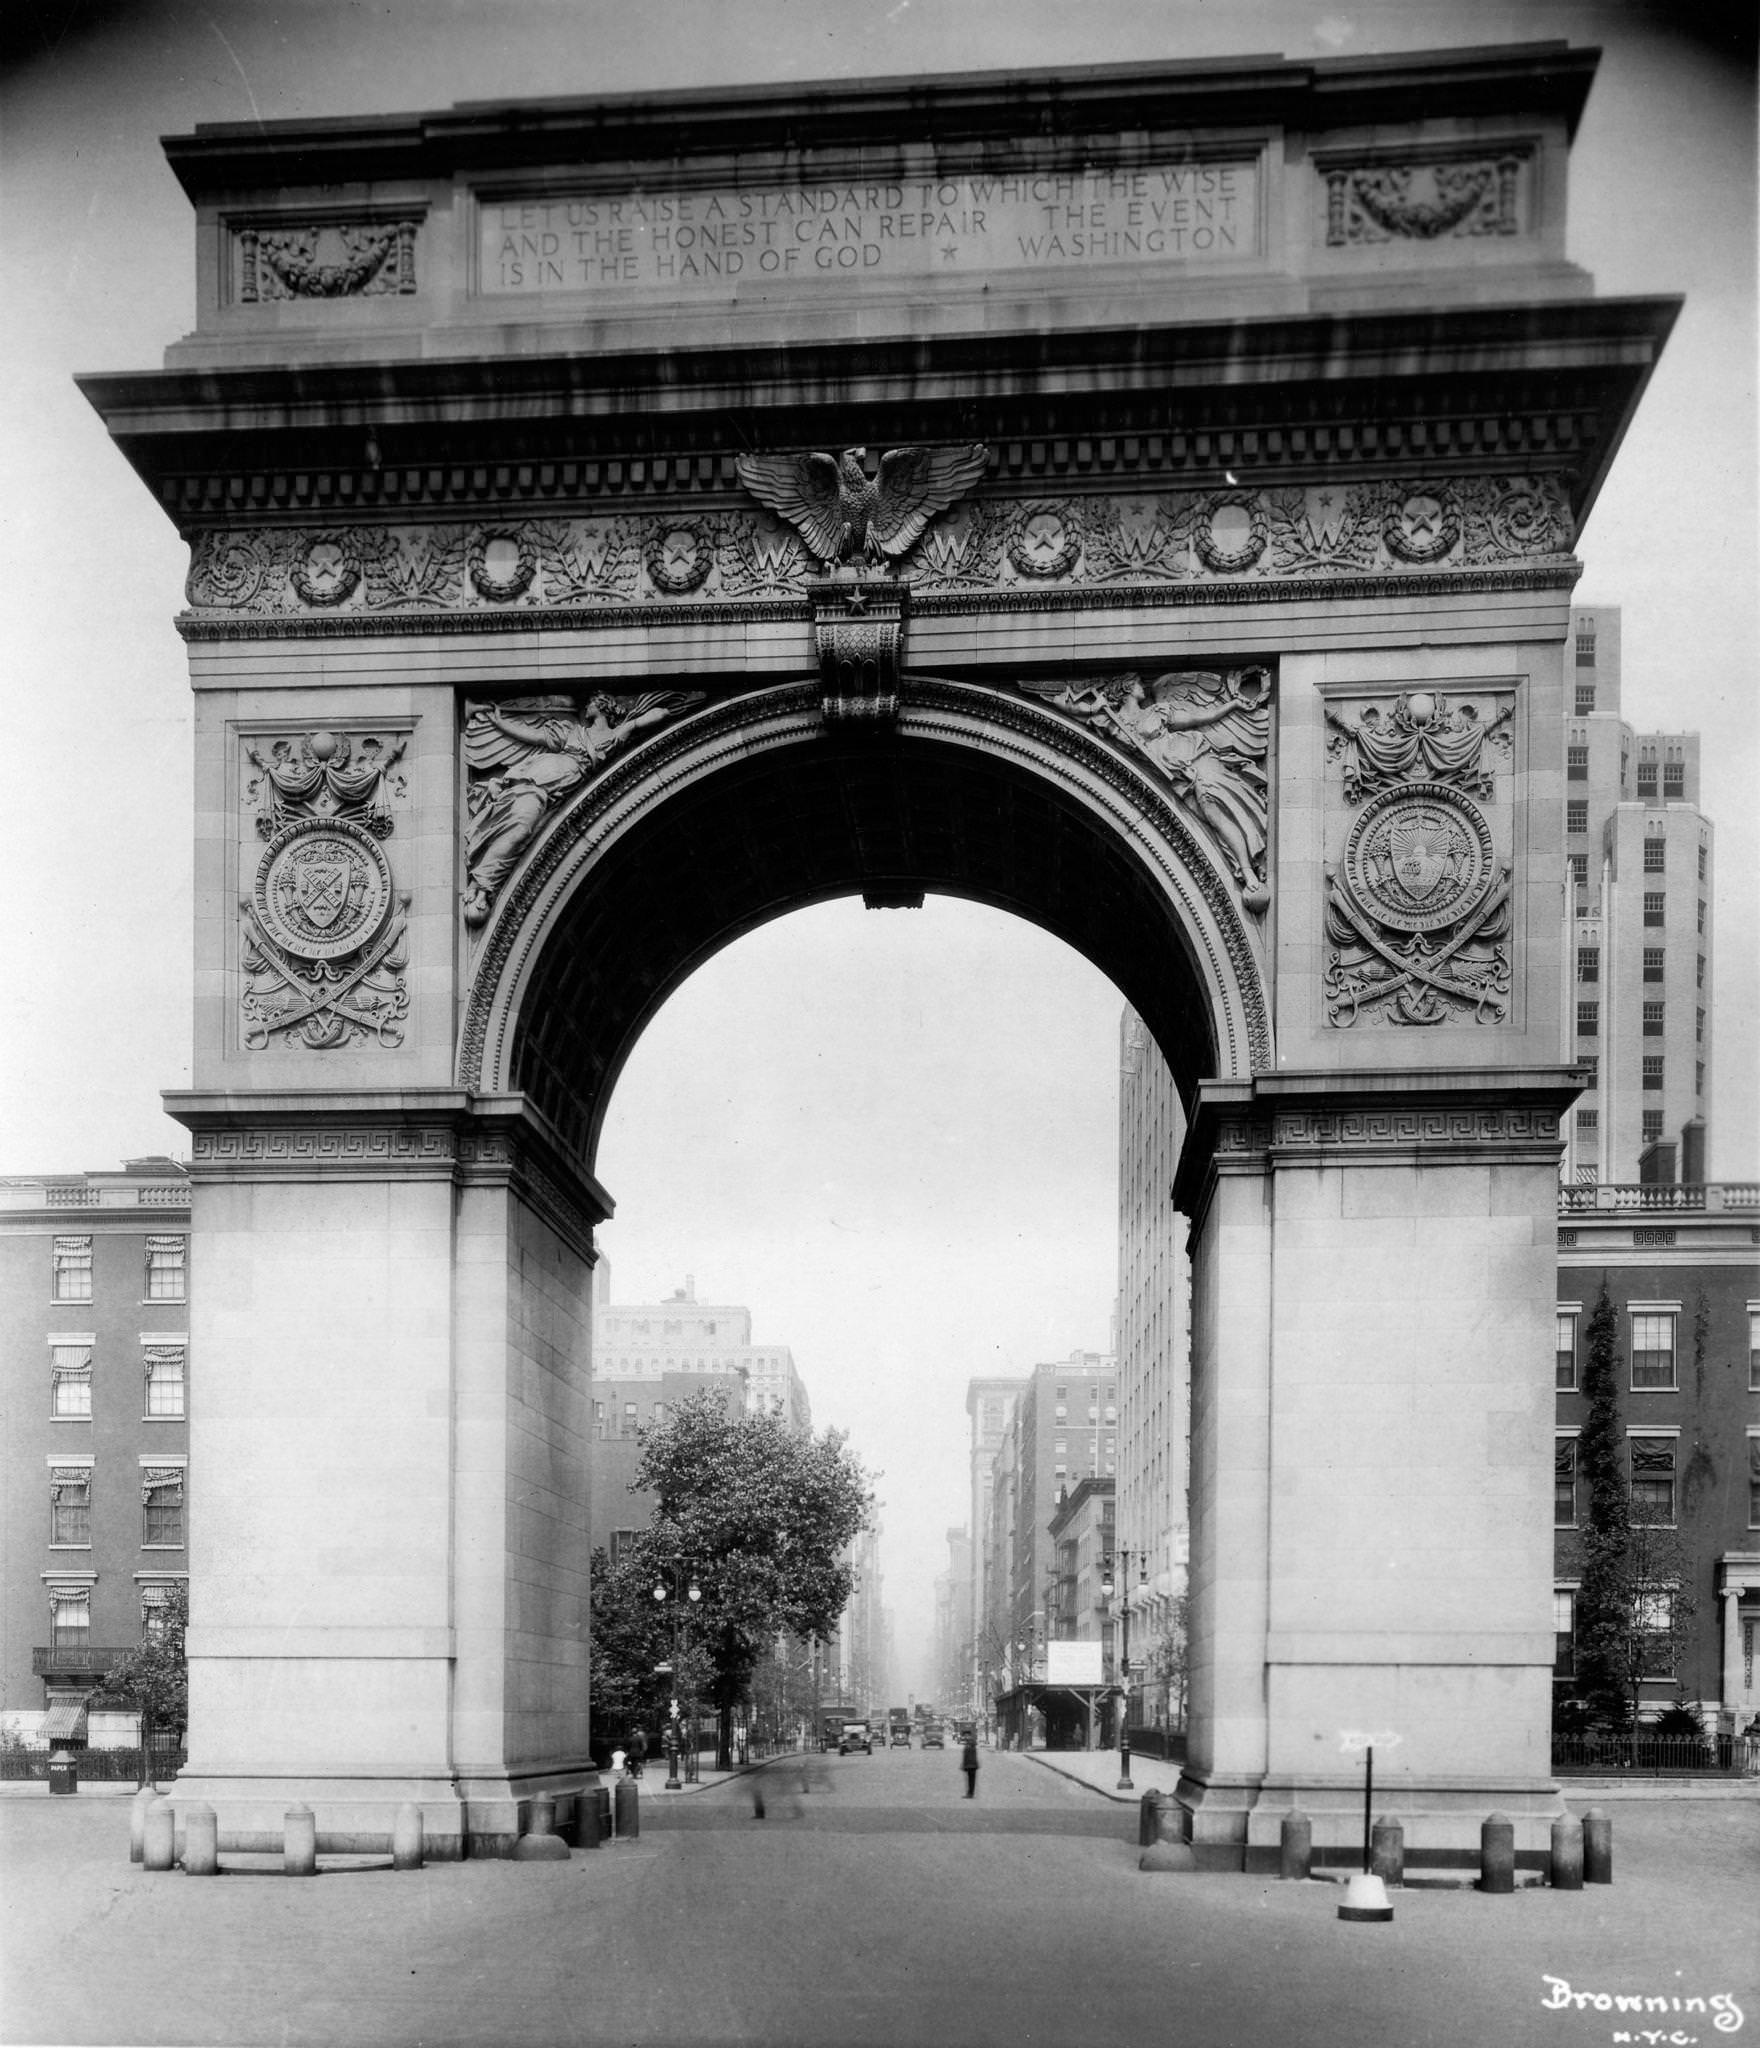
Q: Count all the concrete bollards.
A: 15